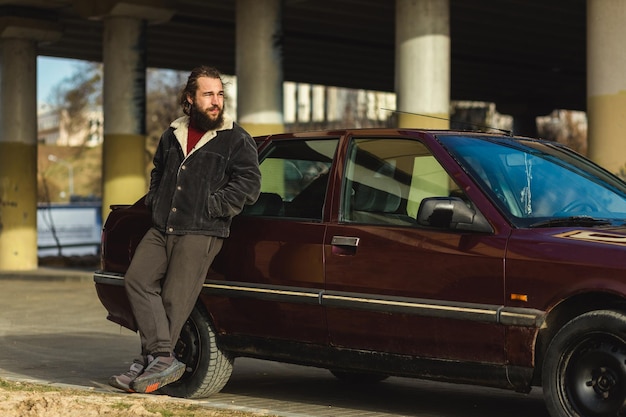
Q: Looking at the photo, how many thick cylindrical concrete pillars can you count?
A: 5